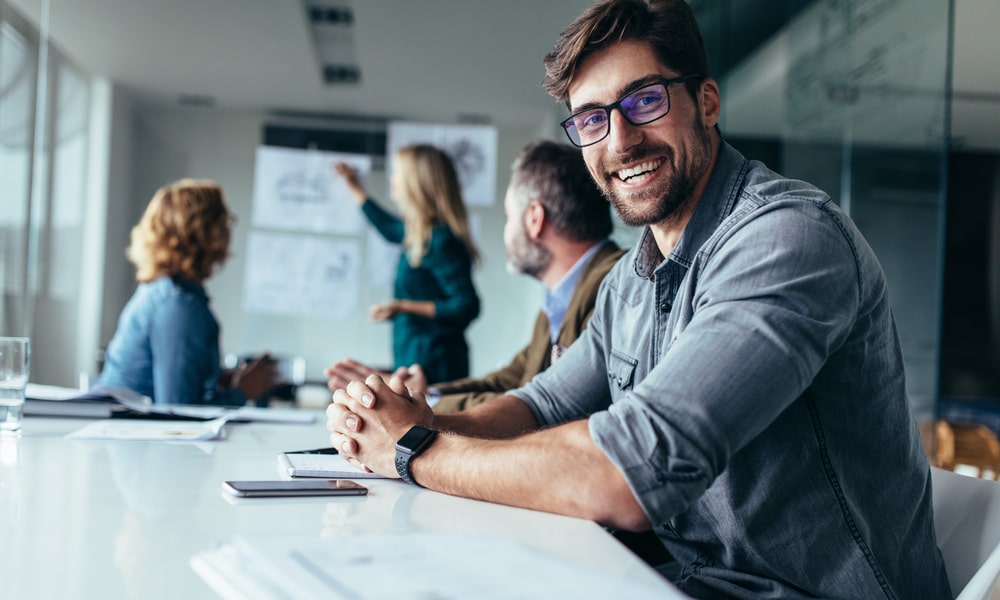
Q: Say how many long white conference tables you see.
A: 1